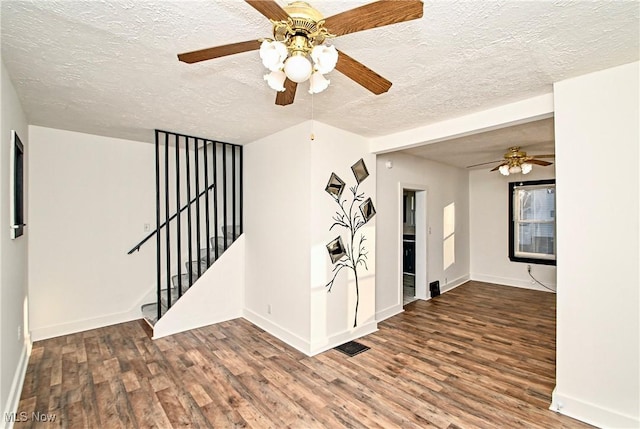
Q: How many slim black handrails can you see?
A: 1